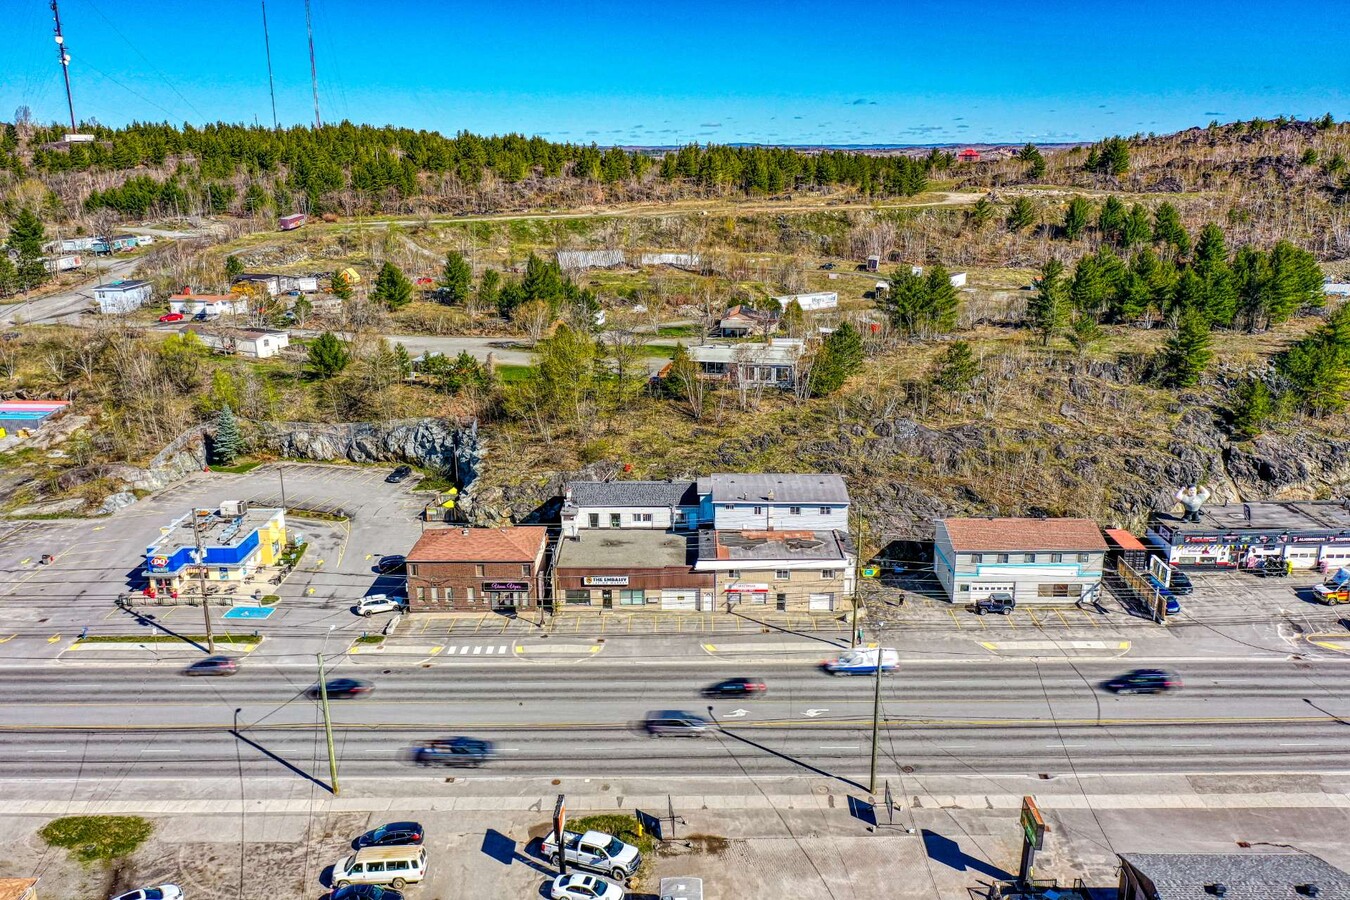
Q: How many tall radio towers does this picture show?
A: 3